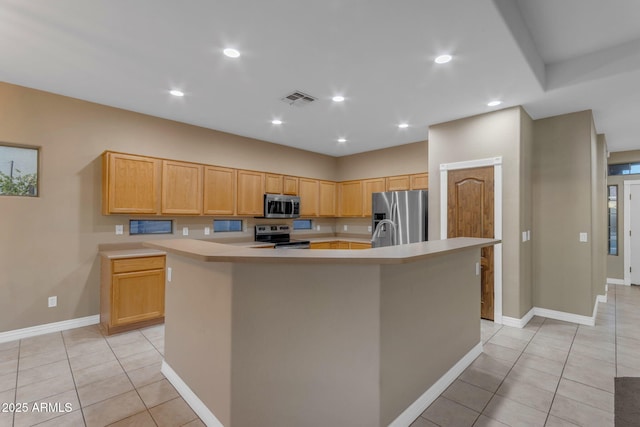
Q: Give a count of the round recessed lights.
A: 8